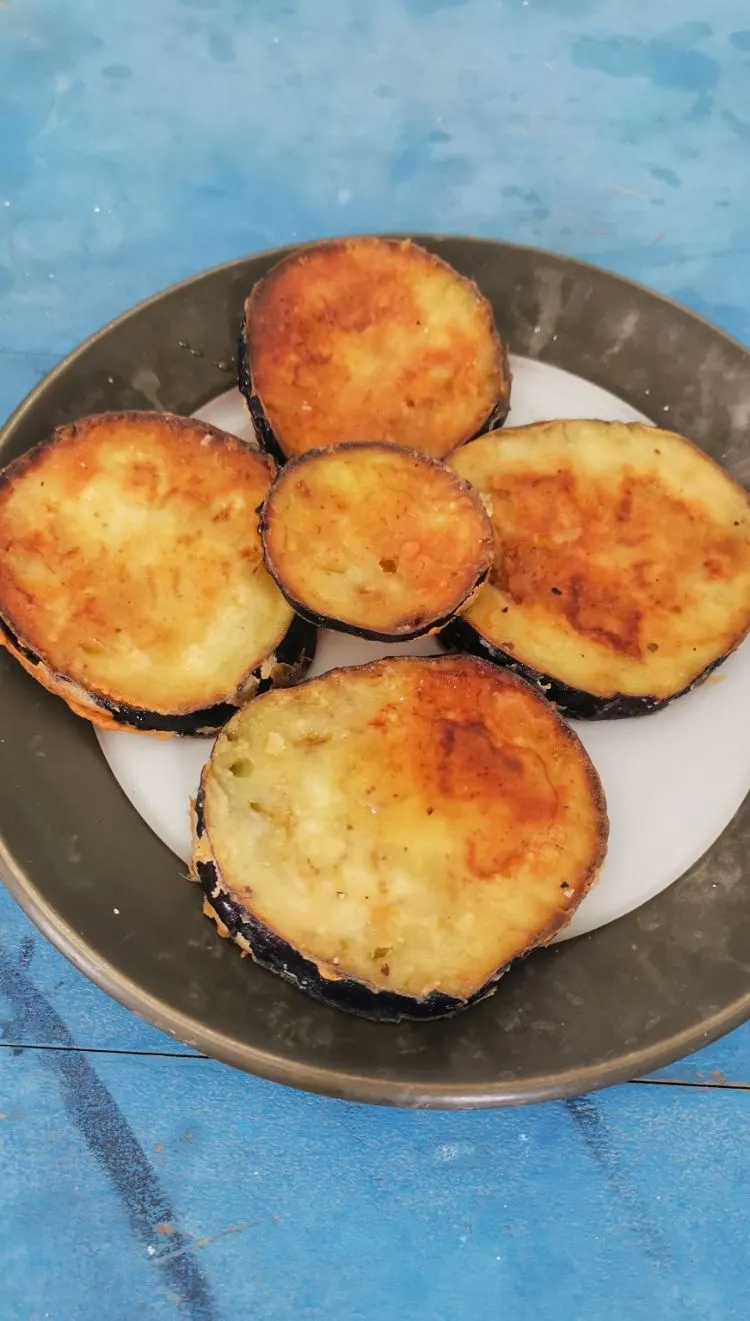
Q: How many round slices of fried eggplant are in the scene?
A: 5